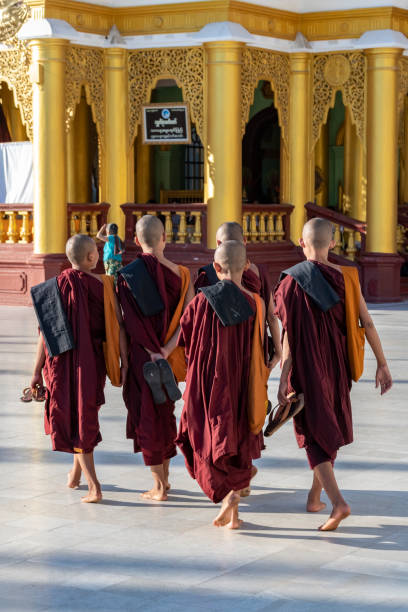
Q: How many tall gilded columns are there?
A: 5